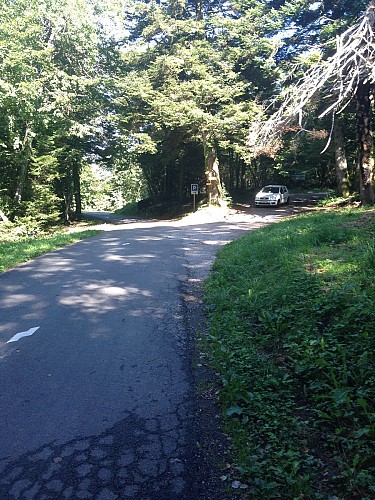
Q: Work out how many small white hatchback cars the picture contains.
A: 1